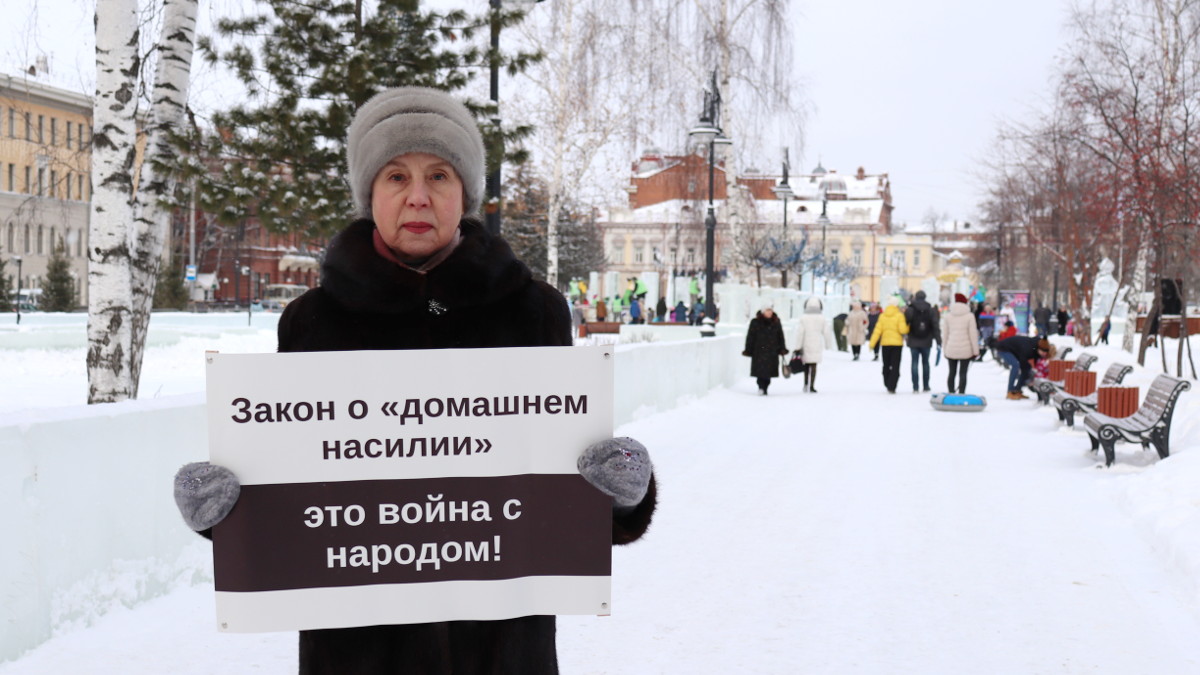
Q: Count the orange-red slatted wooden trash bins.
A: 3